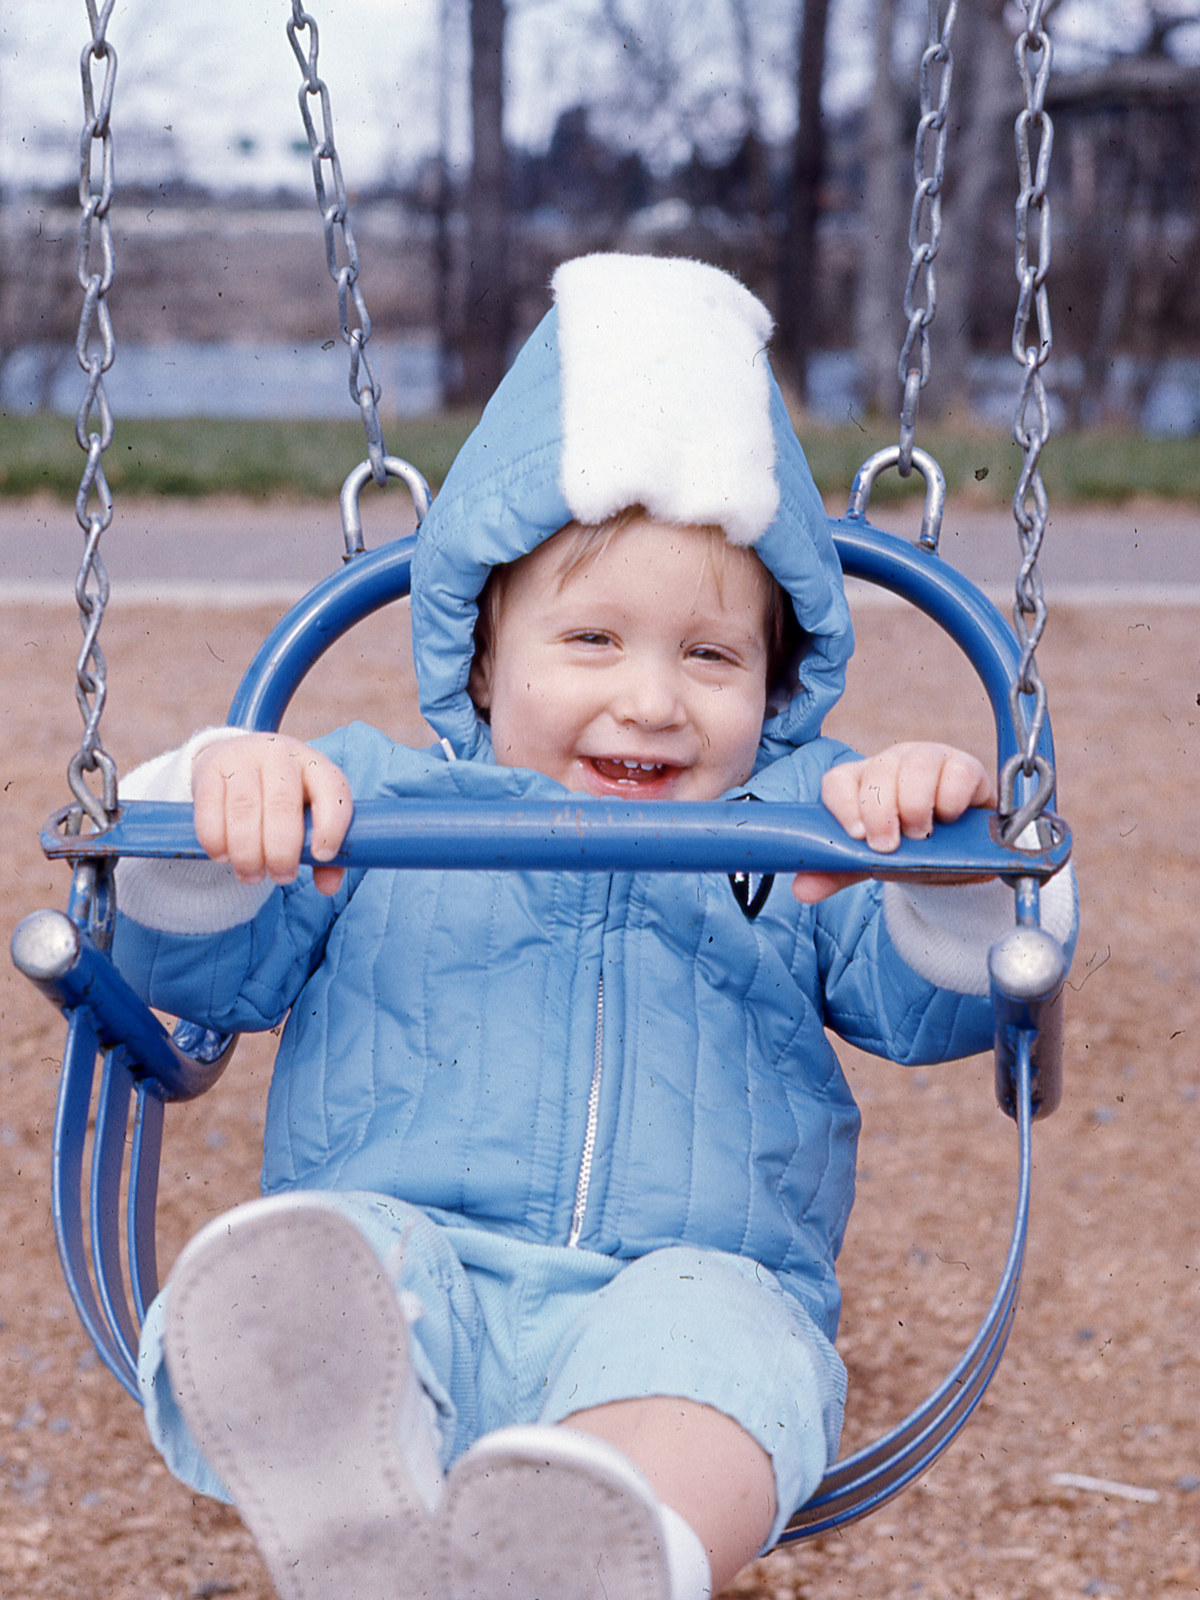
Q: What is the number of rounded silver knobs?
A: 2